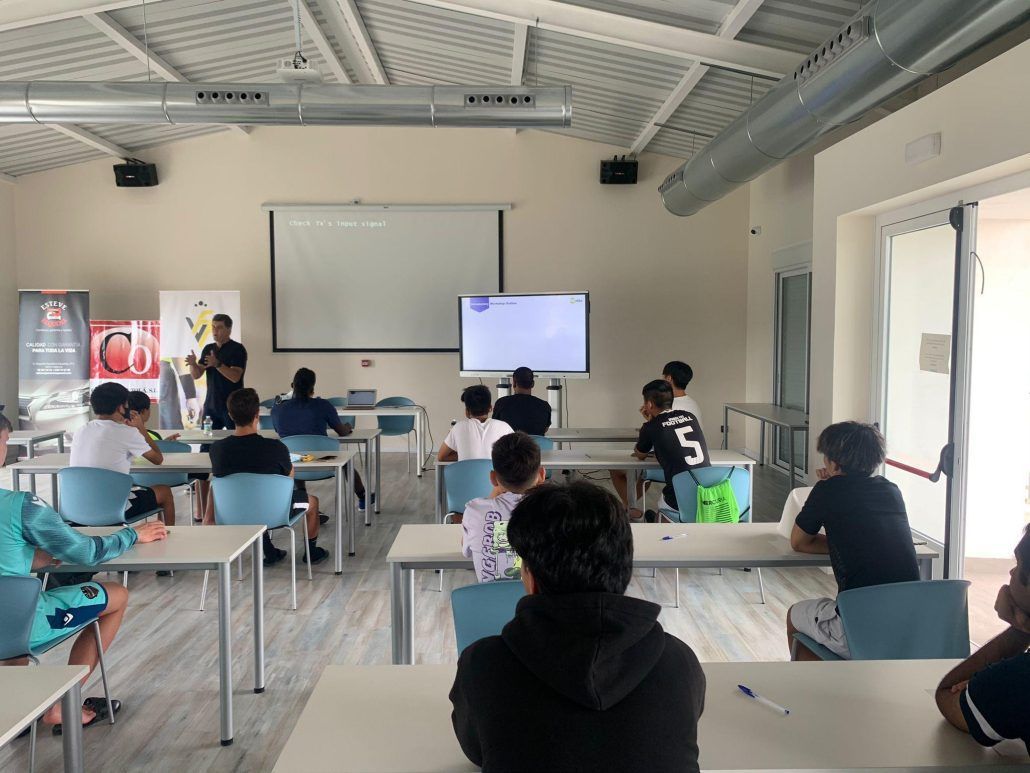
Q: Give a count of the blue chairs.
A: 14